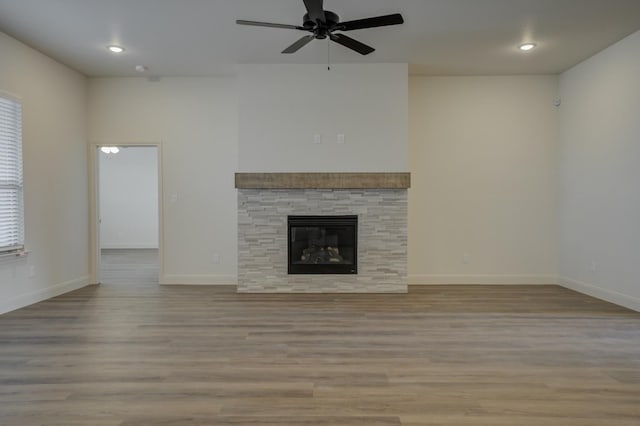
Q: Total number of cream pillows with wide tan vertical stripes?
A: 0